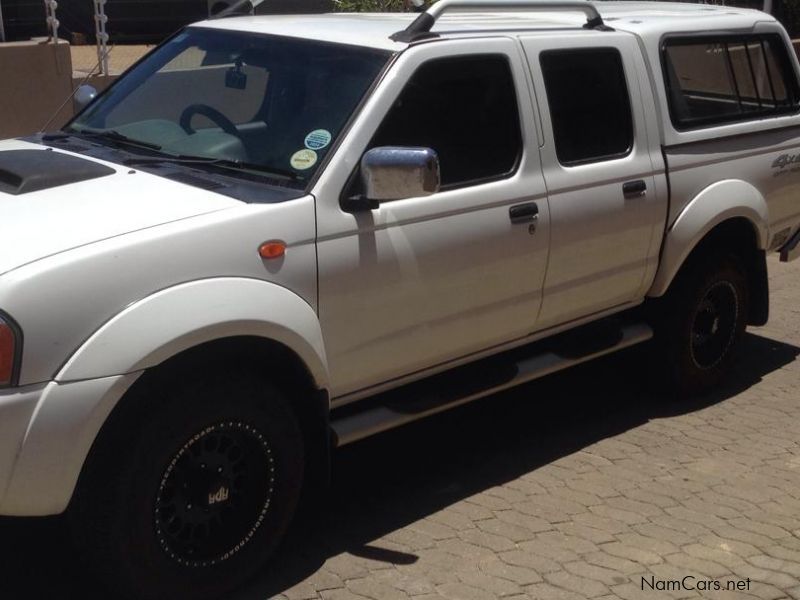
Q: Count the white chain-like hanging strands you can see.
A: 2